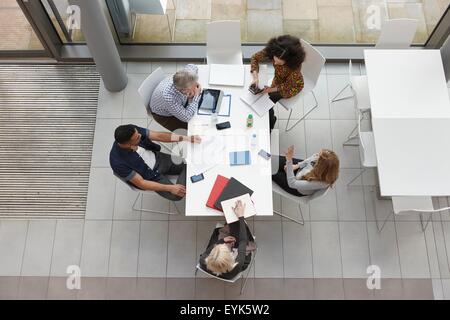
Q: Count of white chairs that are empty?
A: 5